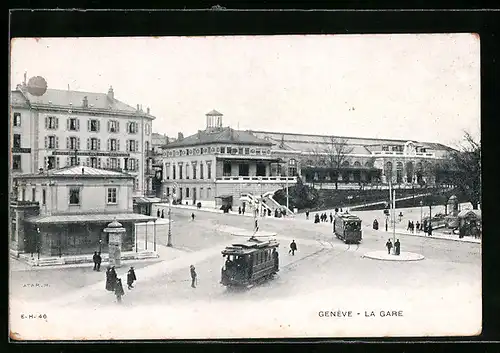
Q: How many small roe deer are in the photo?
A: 0